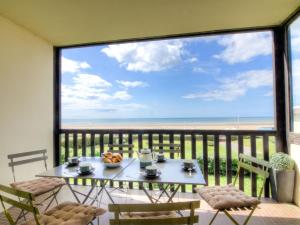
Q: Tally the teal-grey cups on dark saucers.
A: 5